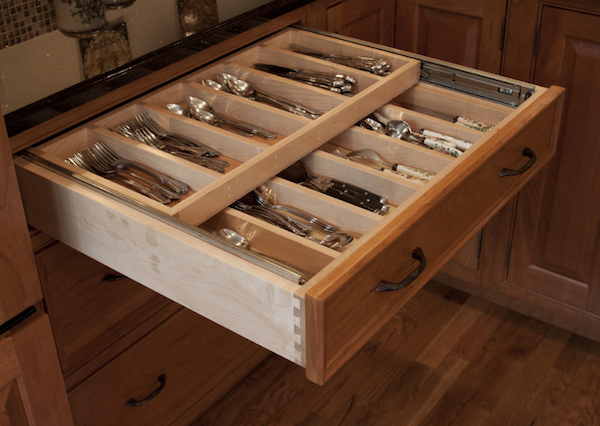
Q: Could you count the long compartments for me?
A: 12